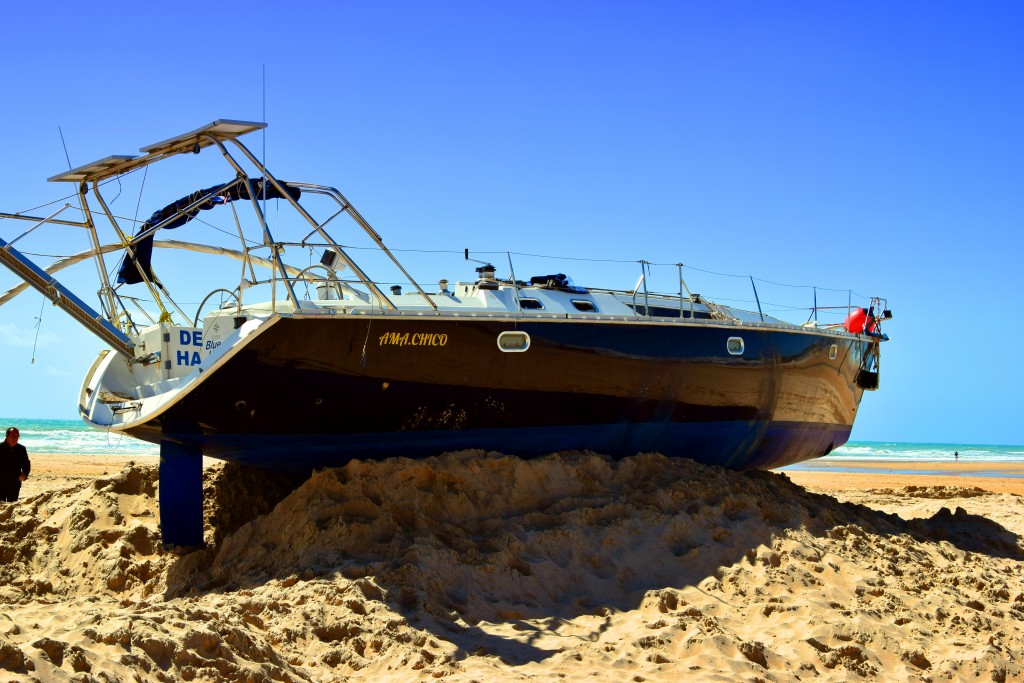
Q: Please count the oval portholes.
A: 3